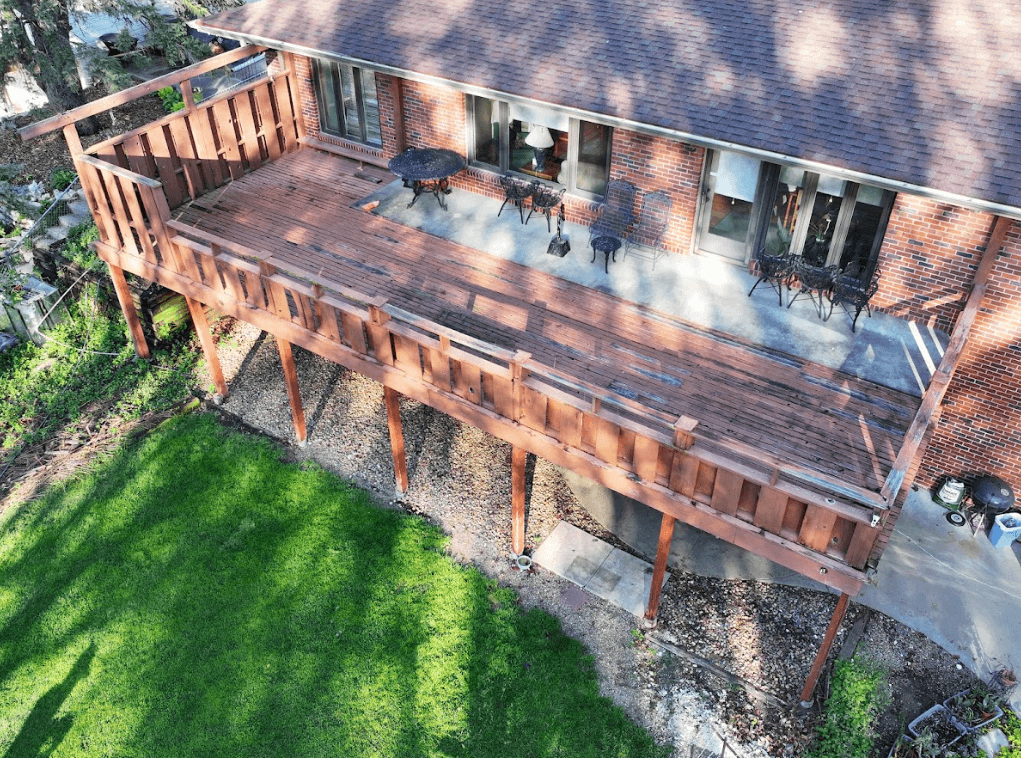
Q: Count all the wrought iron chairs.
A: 7